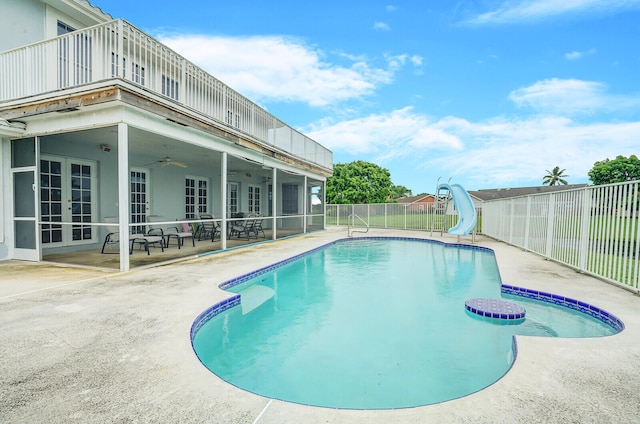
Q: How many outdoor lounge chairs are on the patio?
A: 2